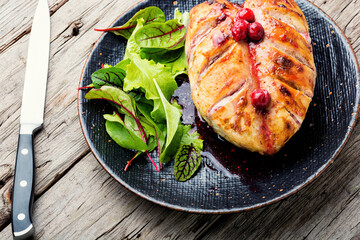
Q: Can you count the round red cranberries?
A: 4